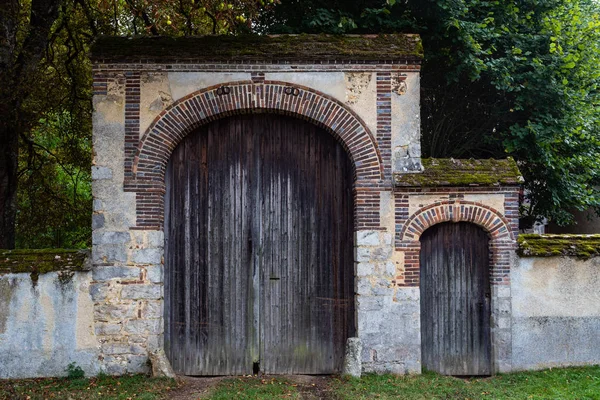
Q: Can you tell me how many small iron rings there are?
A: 4